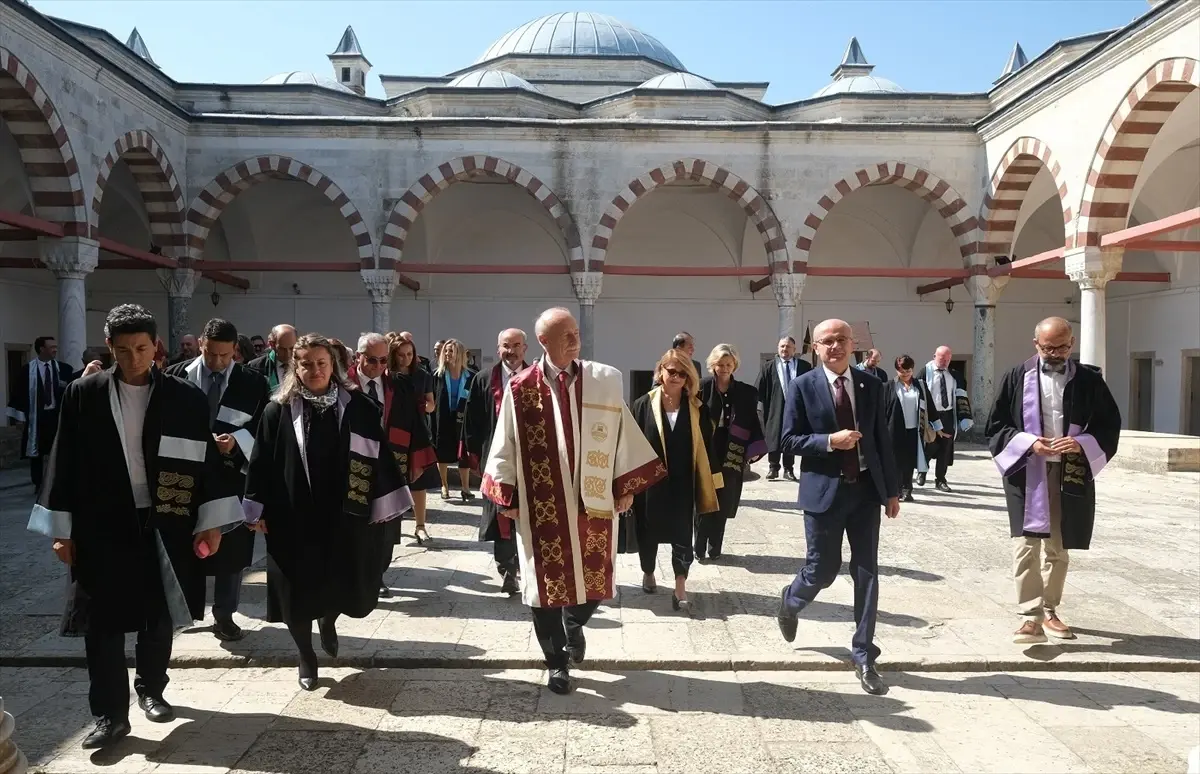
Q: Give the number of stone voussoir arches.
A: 8